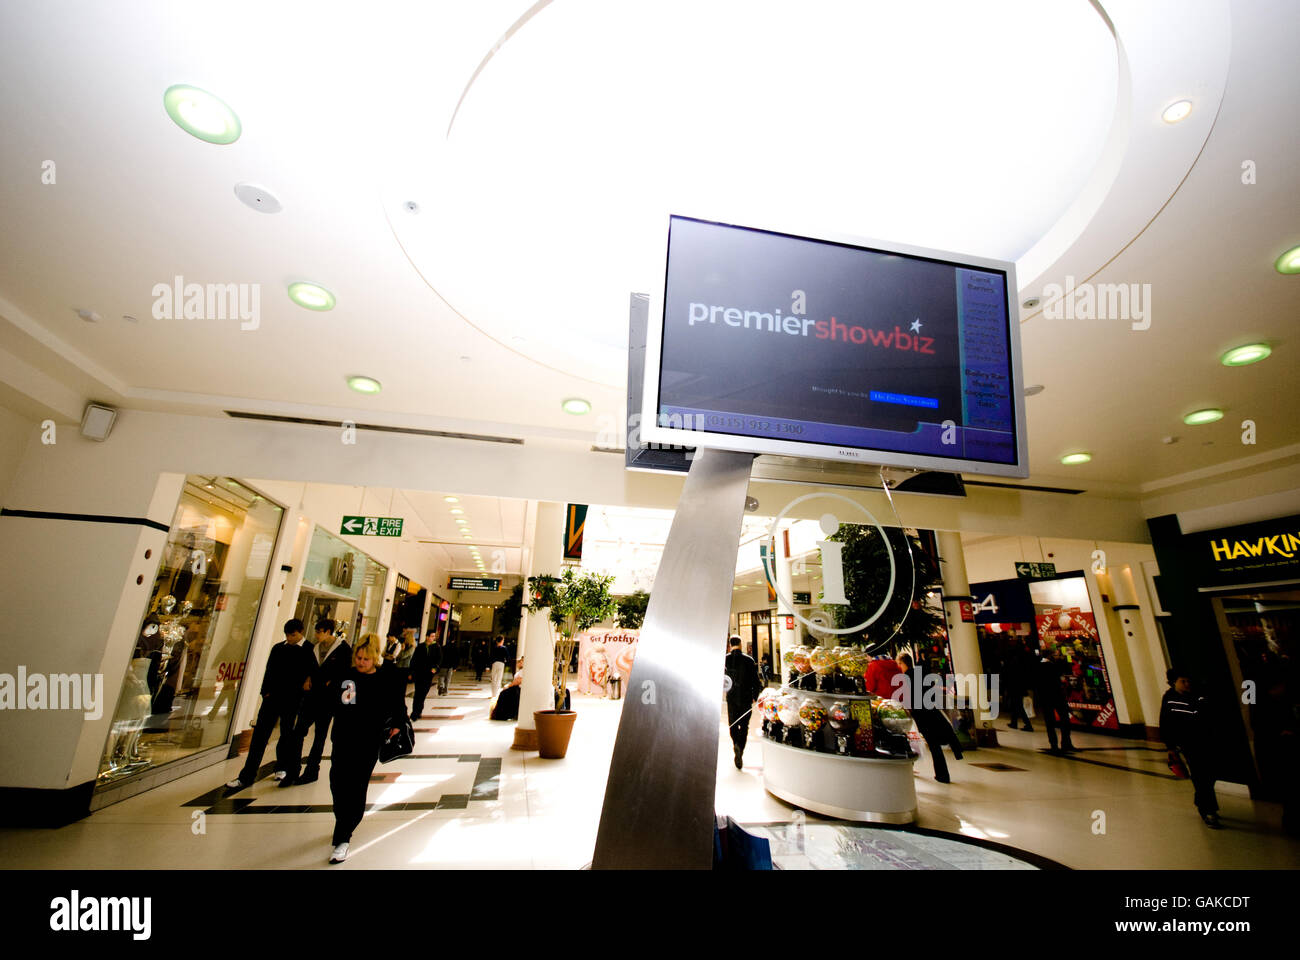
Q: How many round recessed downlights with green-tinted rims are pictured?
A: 8